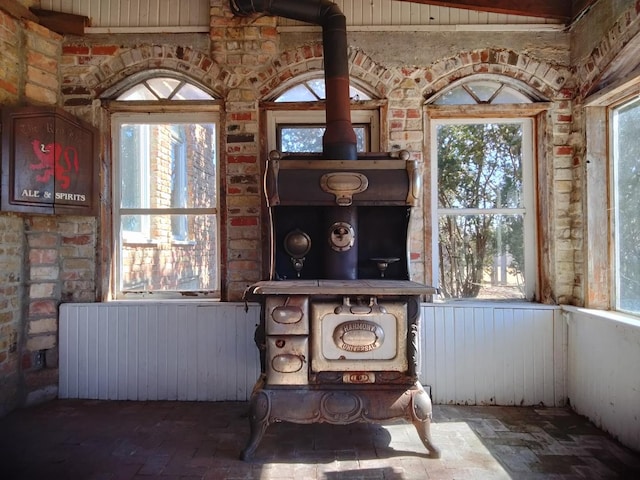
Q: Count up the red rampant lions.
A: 1